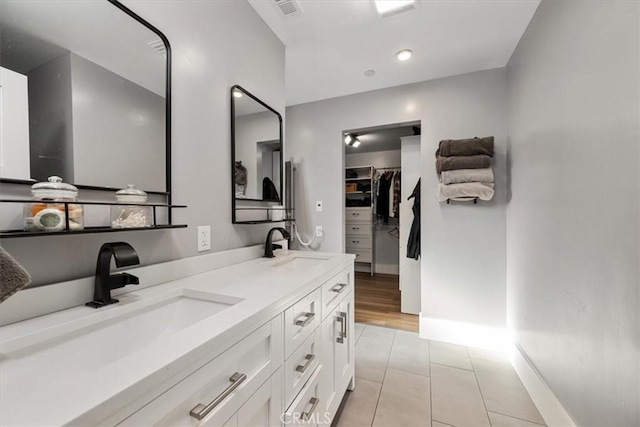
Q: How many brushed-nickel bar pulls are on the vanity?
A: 7